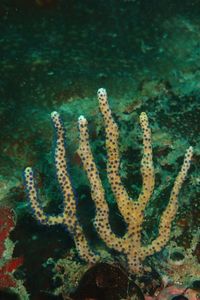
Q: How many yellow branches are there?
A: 6